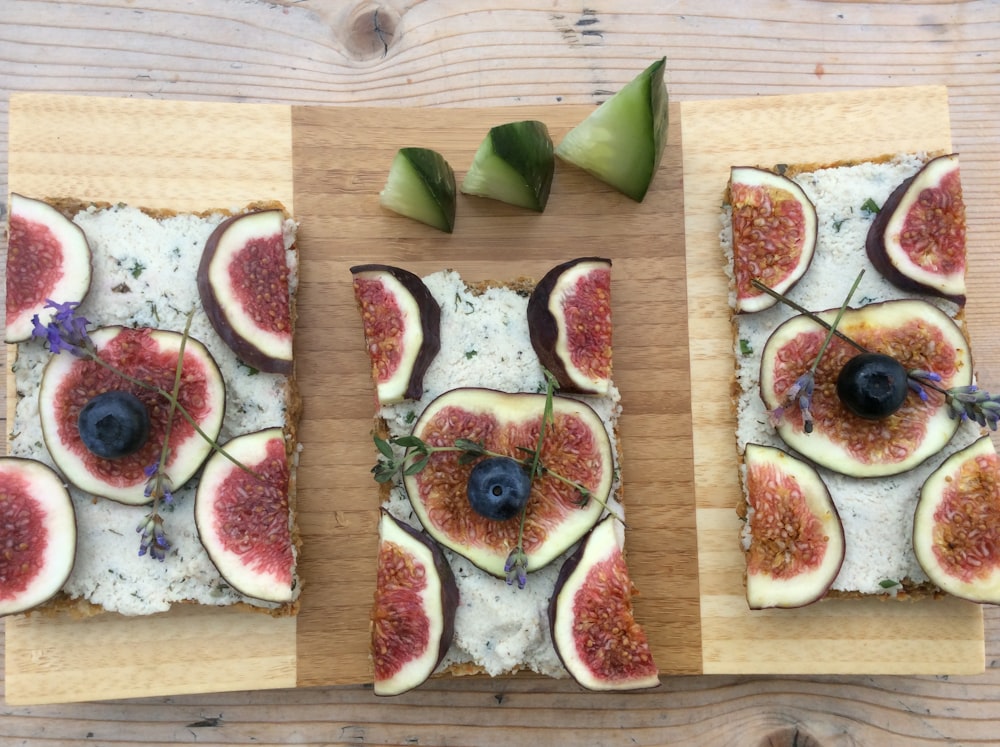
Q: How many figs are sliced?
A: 15